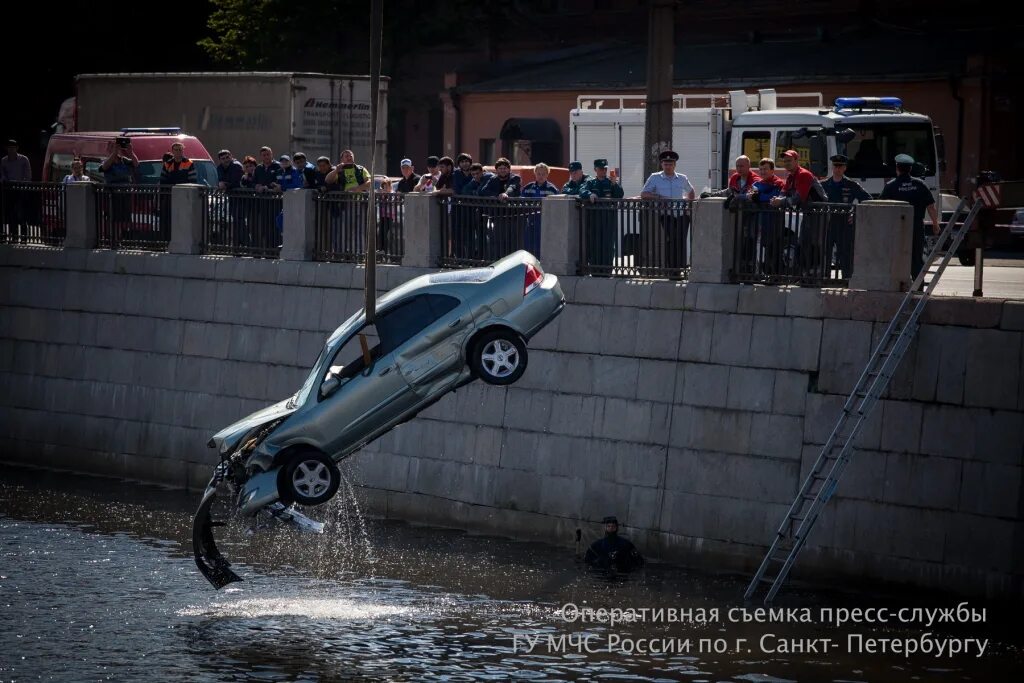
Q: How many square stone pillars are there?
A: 7